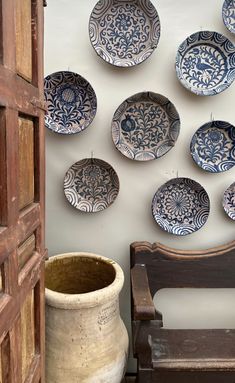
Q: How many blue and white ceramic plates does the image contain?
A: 9